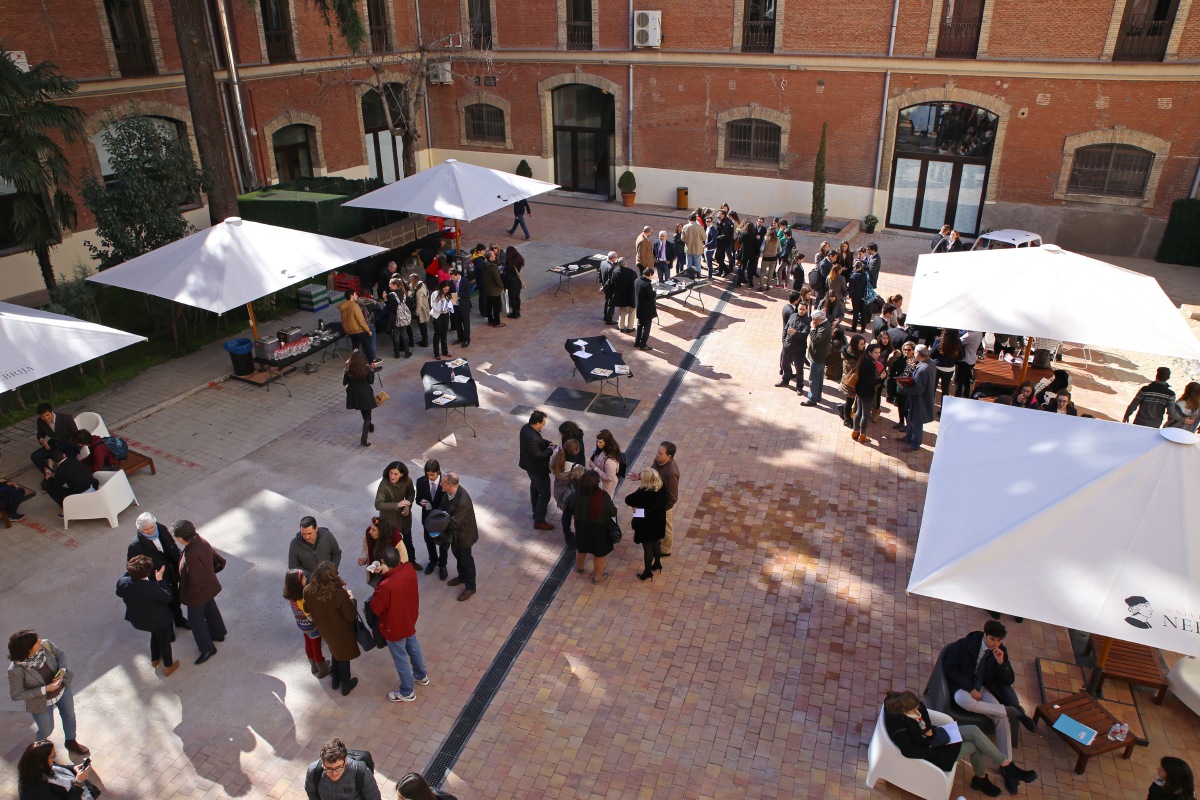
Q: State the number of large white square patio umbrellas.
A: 5